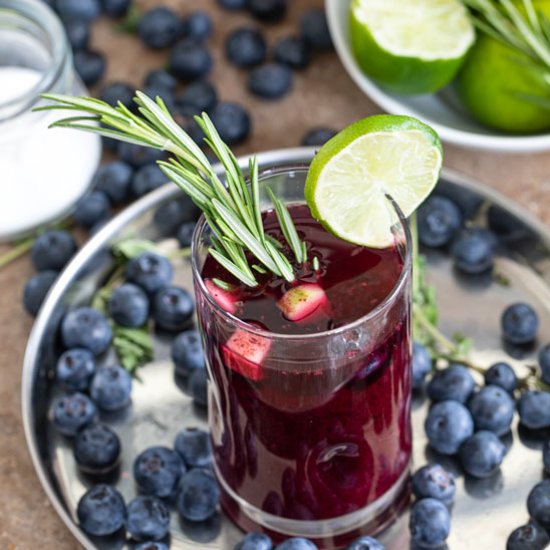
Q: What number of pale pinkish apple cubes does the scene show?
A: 3